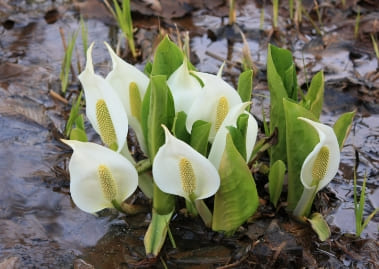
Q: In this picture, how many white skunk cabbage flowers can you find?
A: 8